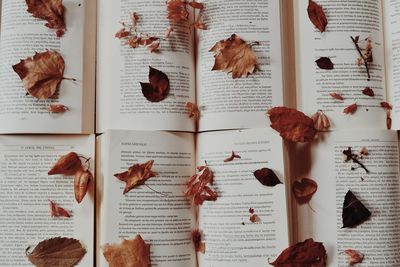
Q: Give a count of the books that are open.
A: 6